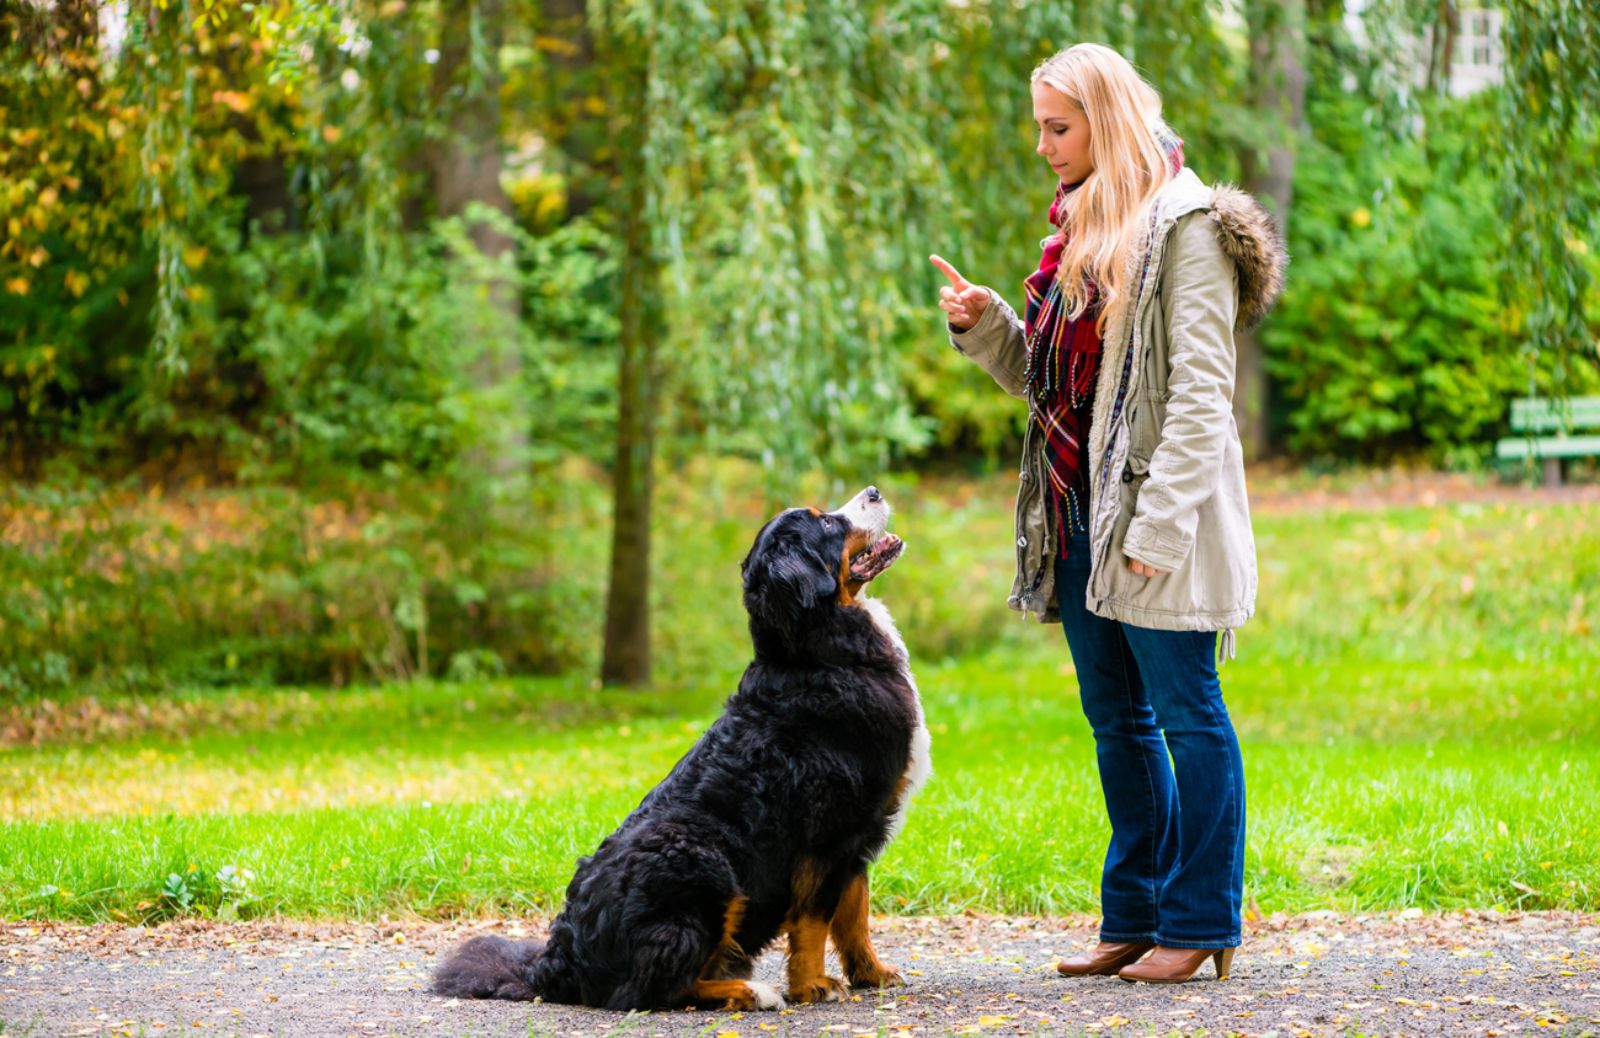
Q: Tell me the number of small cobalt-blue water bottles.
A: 0